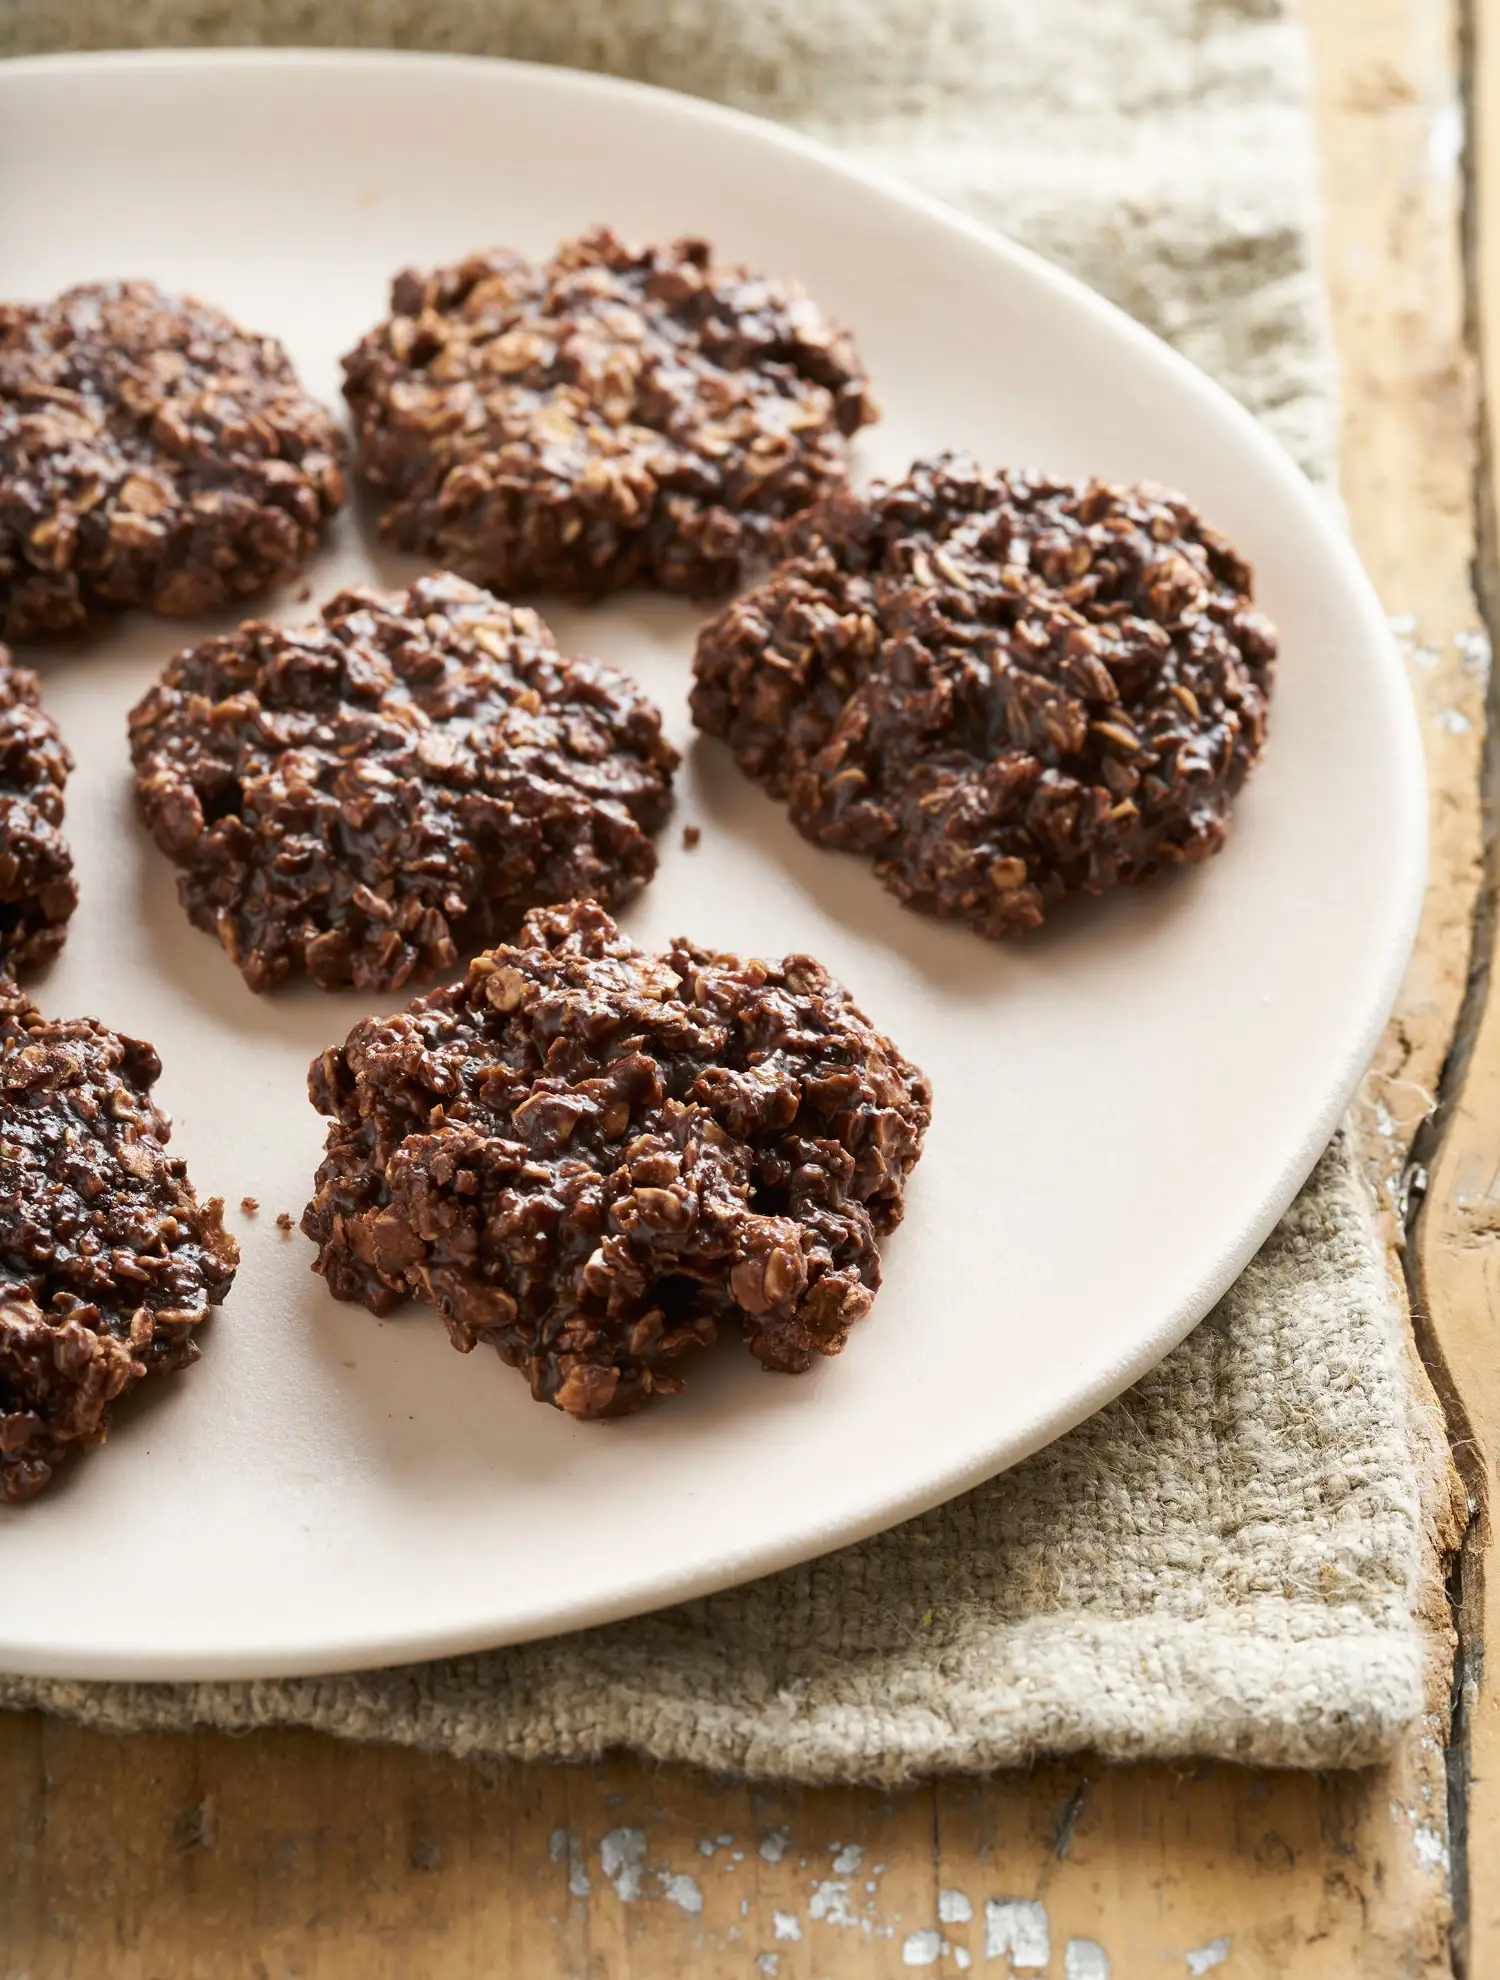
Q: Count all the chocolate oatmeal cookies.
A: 7